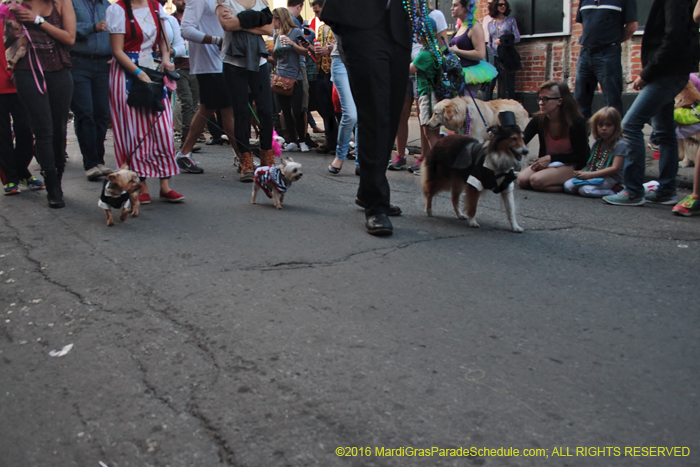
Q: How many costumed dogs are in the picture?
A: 3